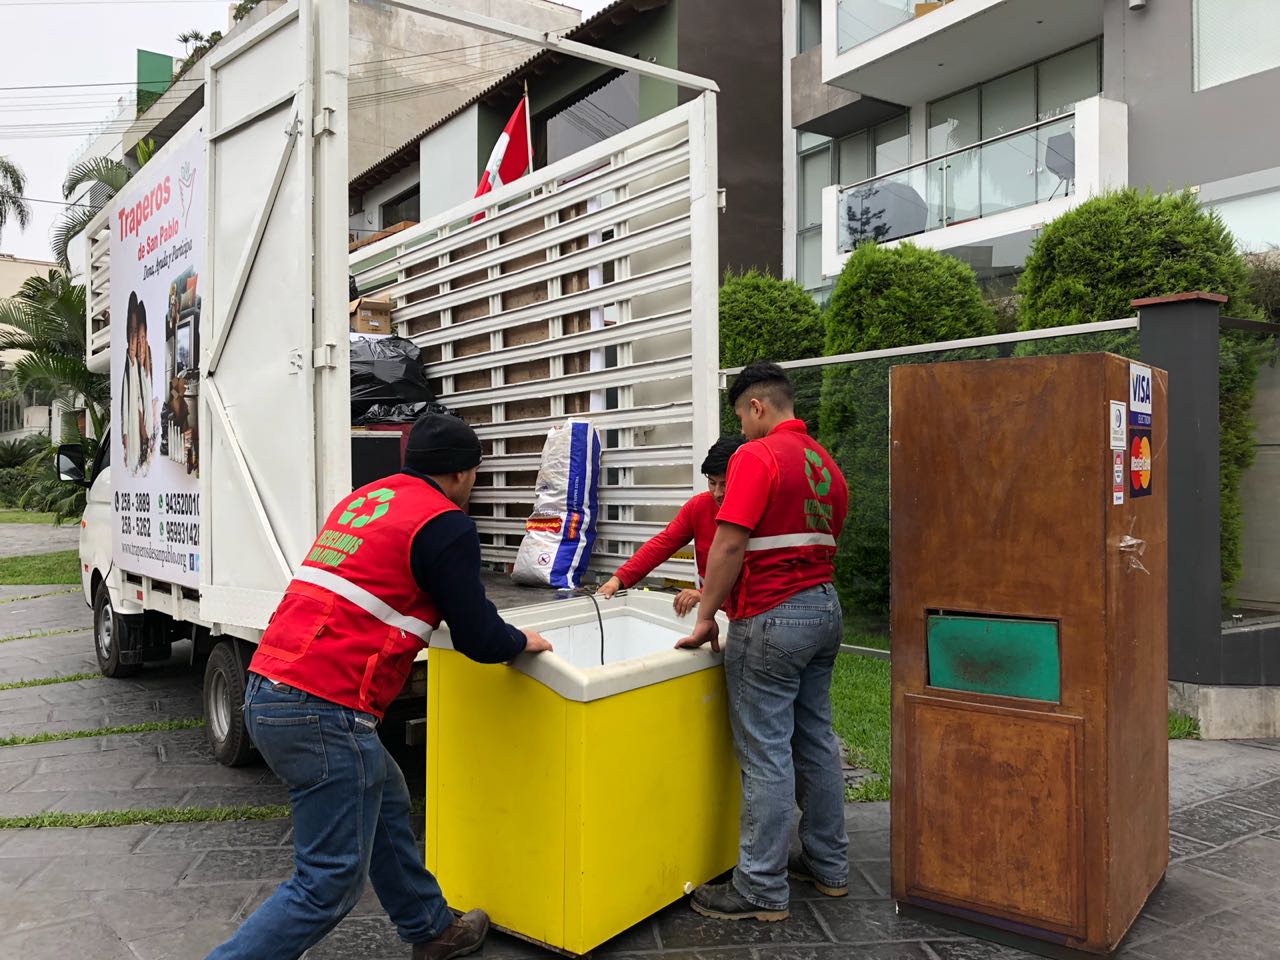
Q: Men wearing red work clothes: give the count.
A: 3